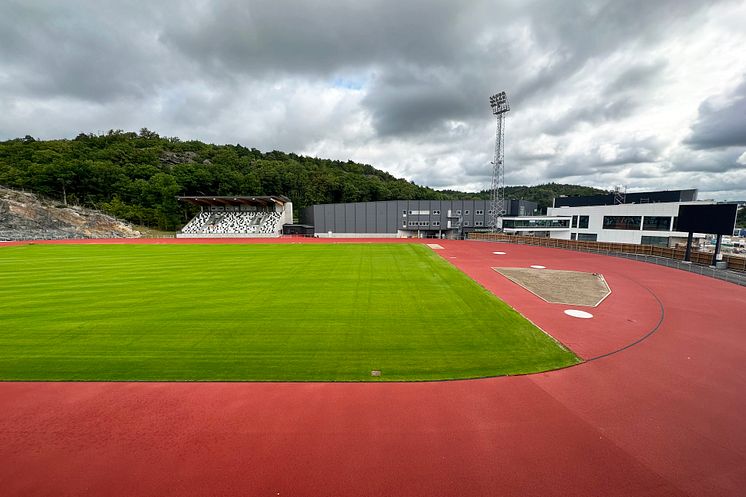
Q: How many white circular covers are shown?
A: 3